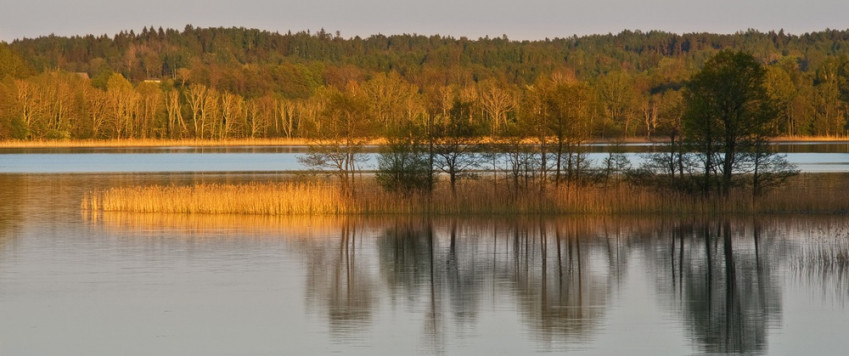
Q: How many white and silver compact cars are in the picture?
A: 0